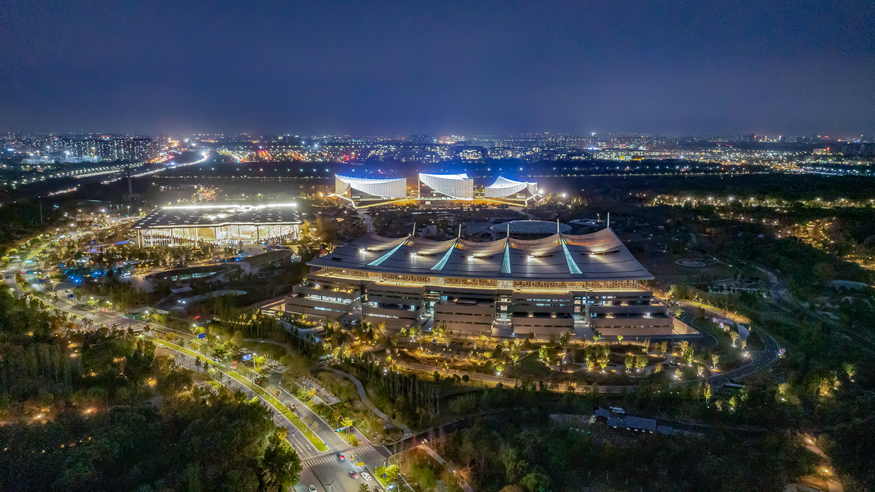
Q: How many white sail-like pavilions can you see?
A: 3